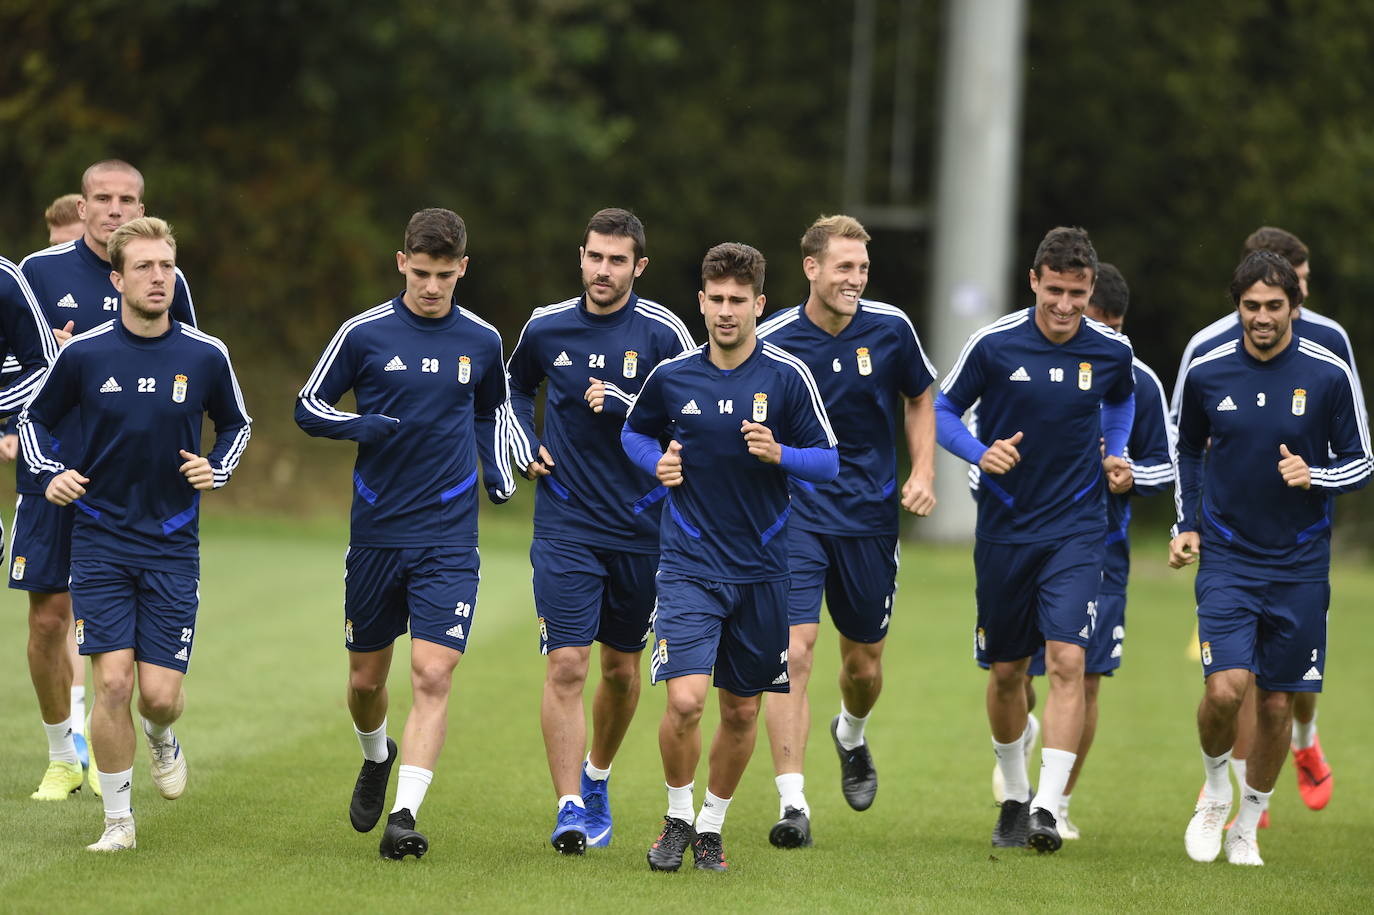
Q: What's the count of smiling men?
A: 3